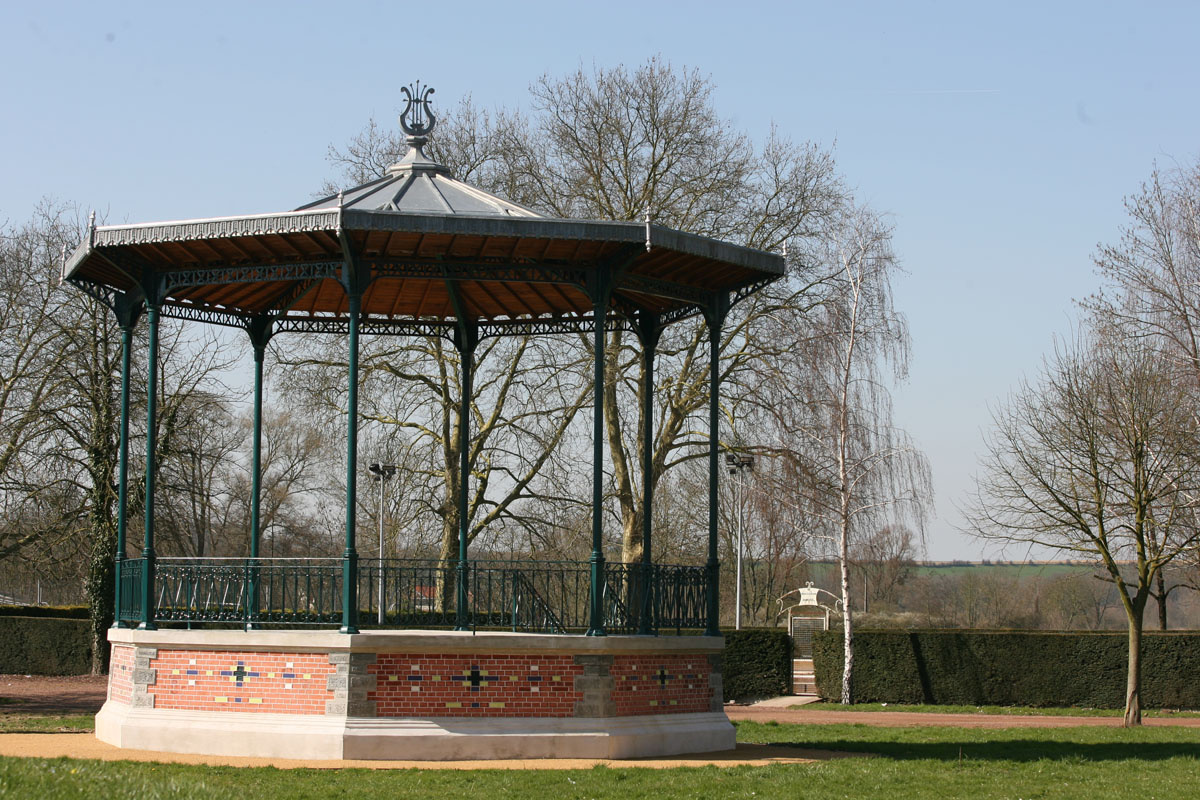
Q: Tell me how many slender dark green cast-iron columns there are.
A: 8